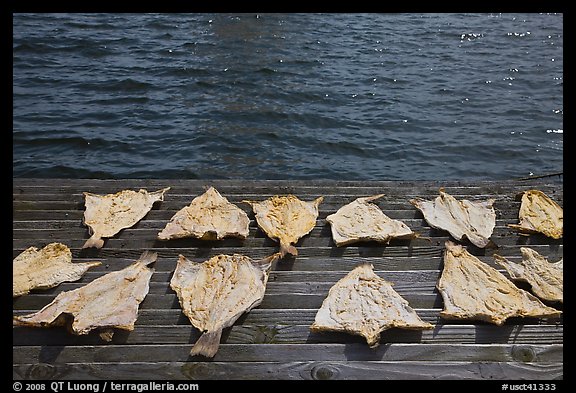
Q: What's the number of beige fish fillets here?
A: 12